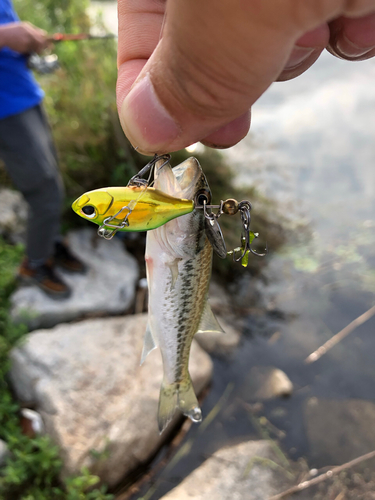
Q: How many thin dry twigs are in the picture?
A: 2